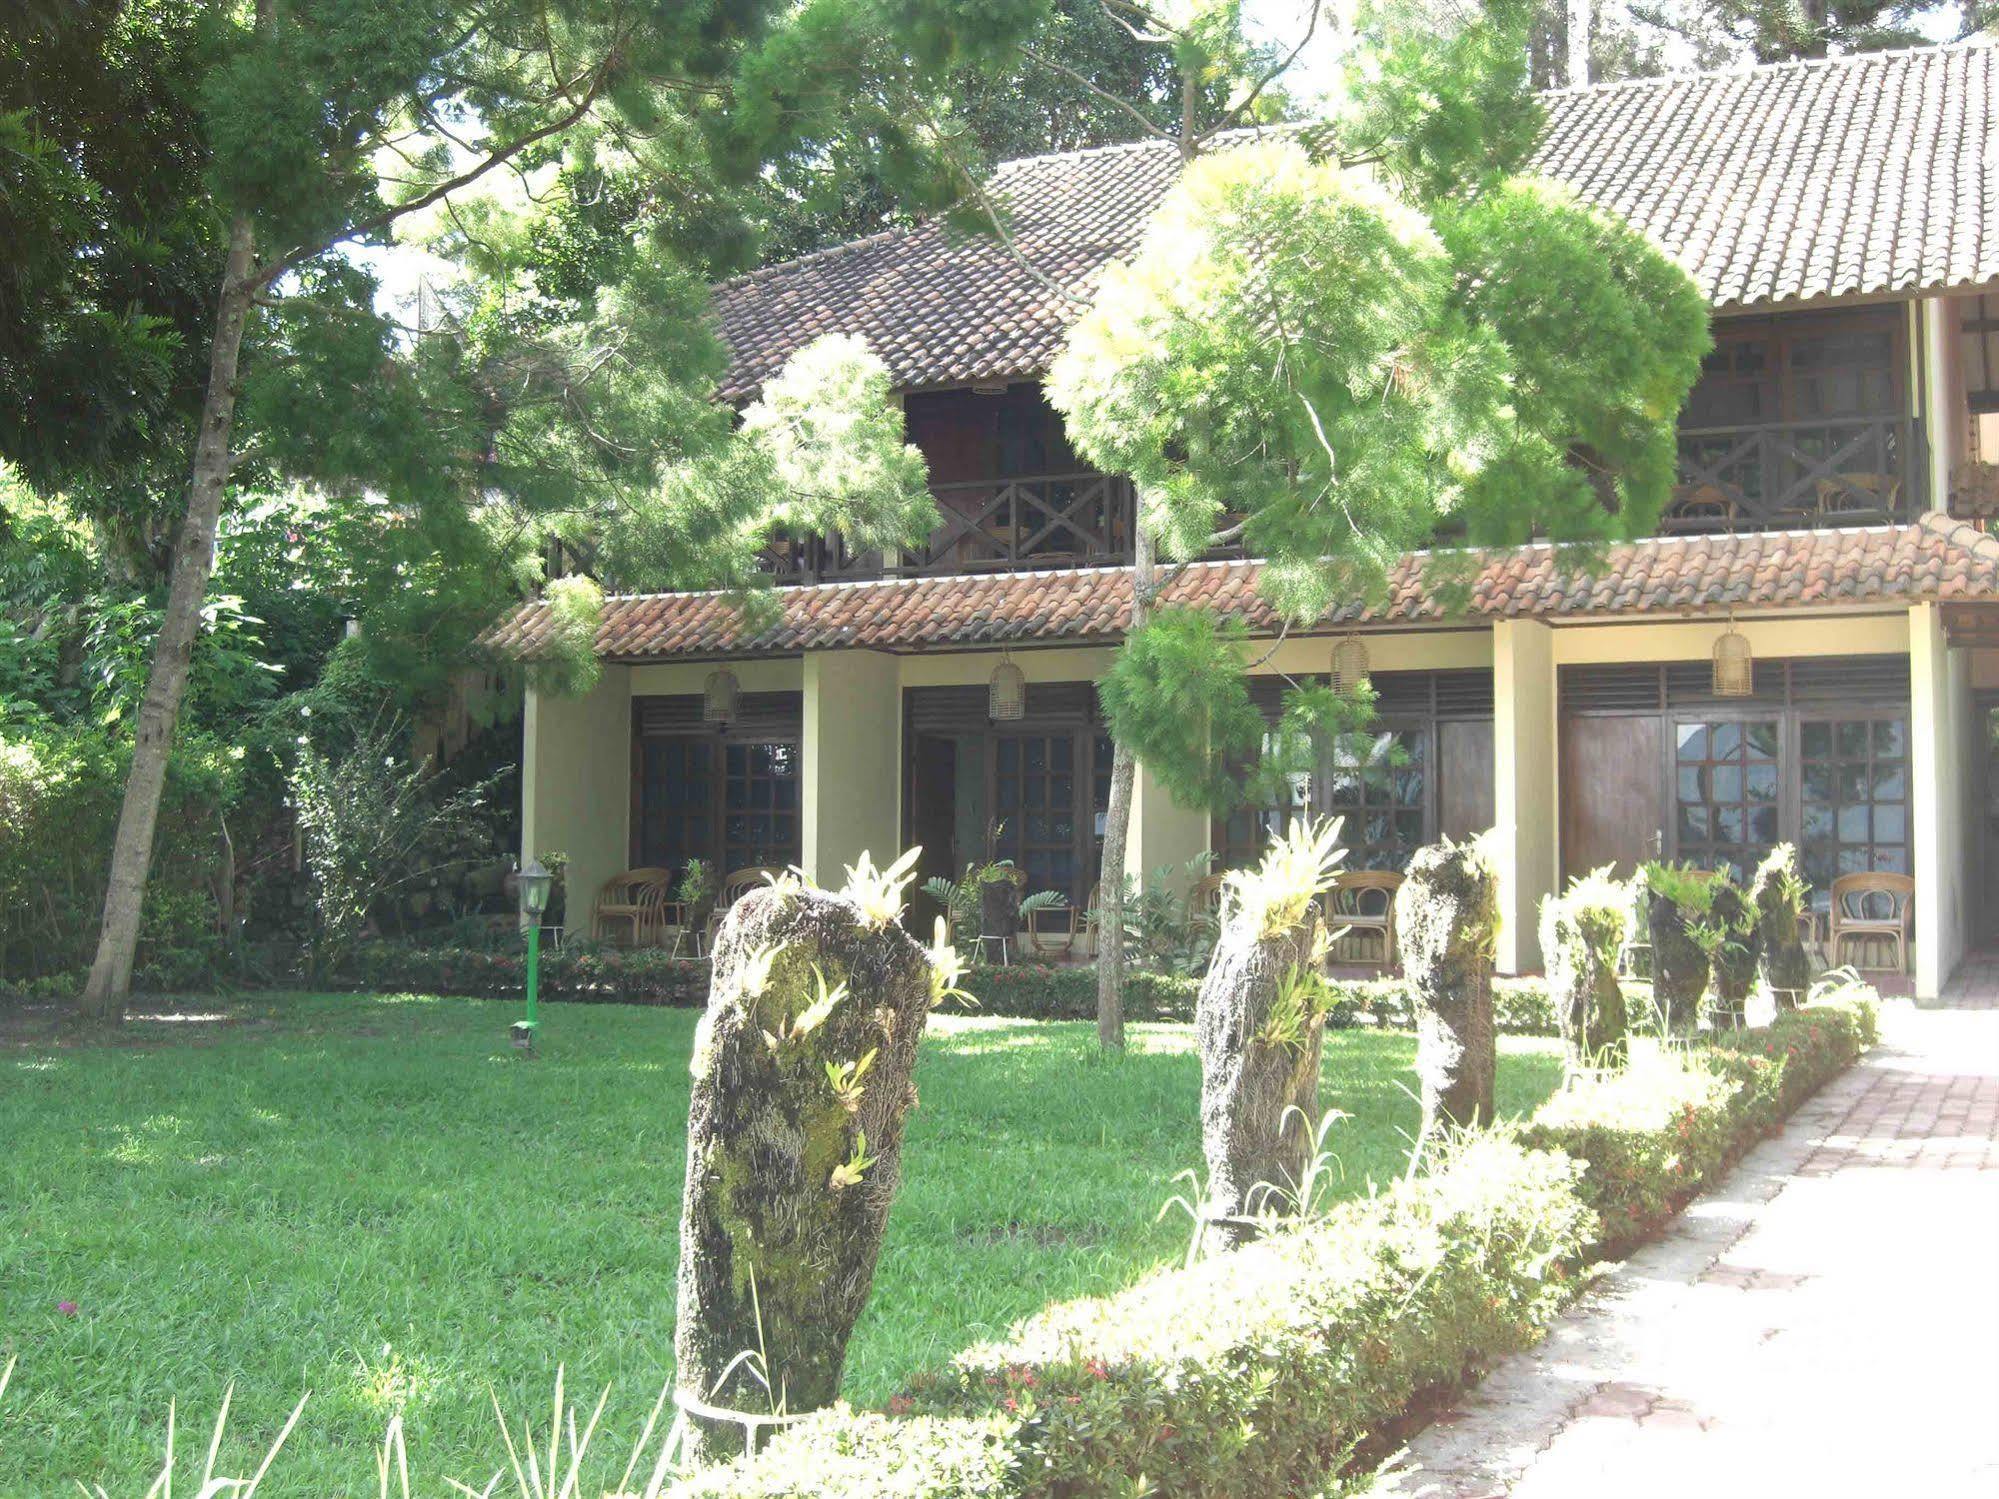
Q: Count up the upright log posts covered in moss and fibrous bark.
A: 7